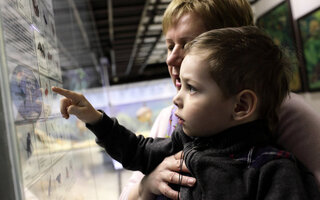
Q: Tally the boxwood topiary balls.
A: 0